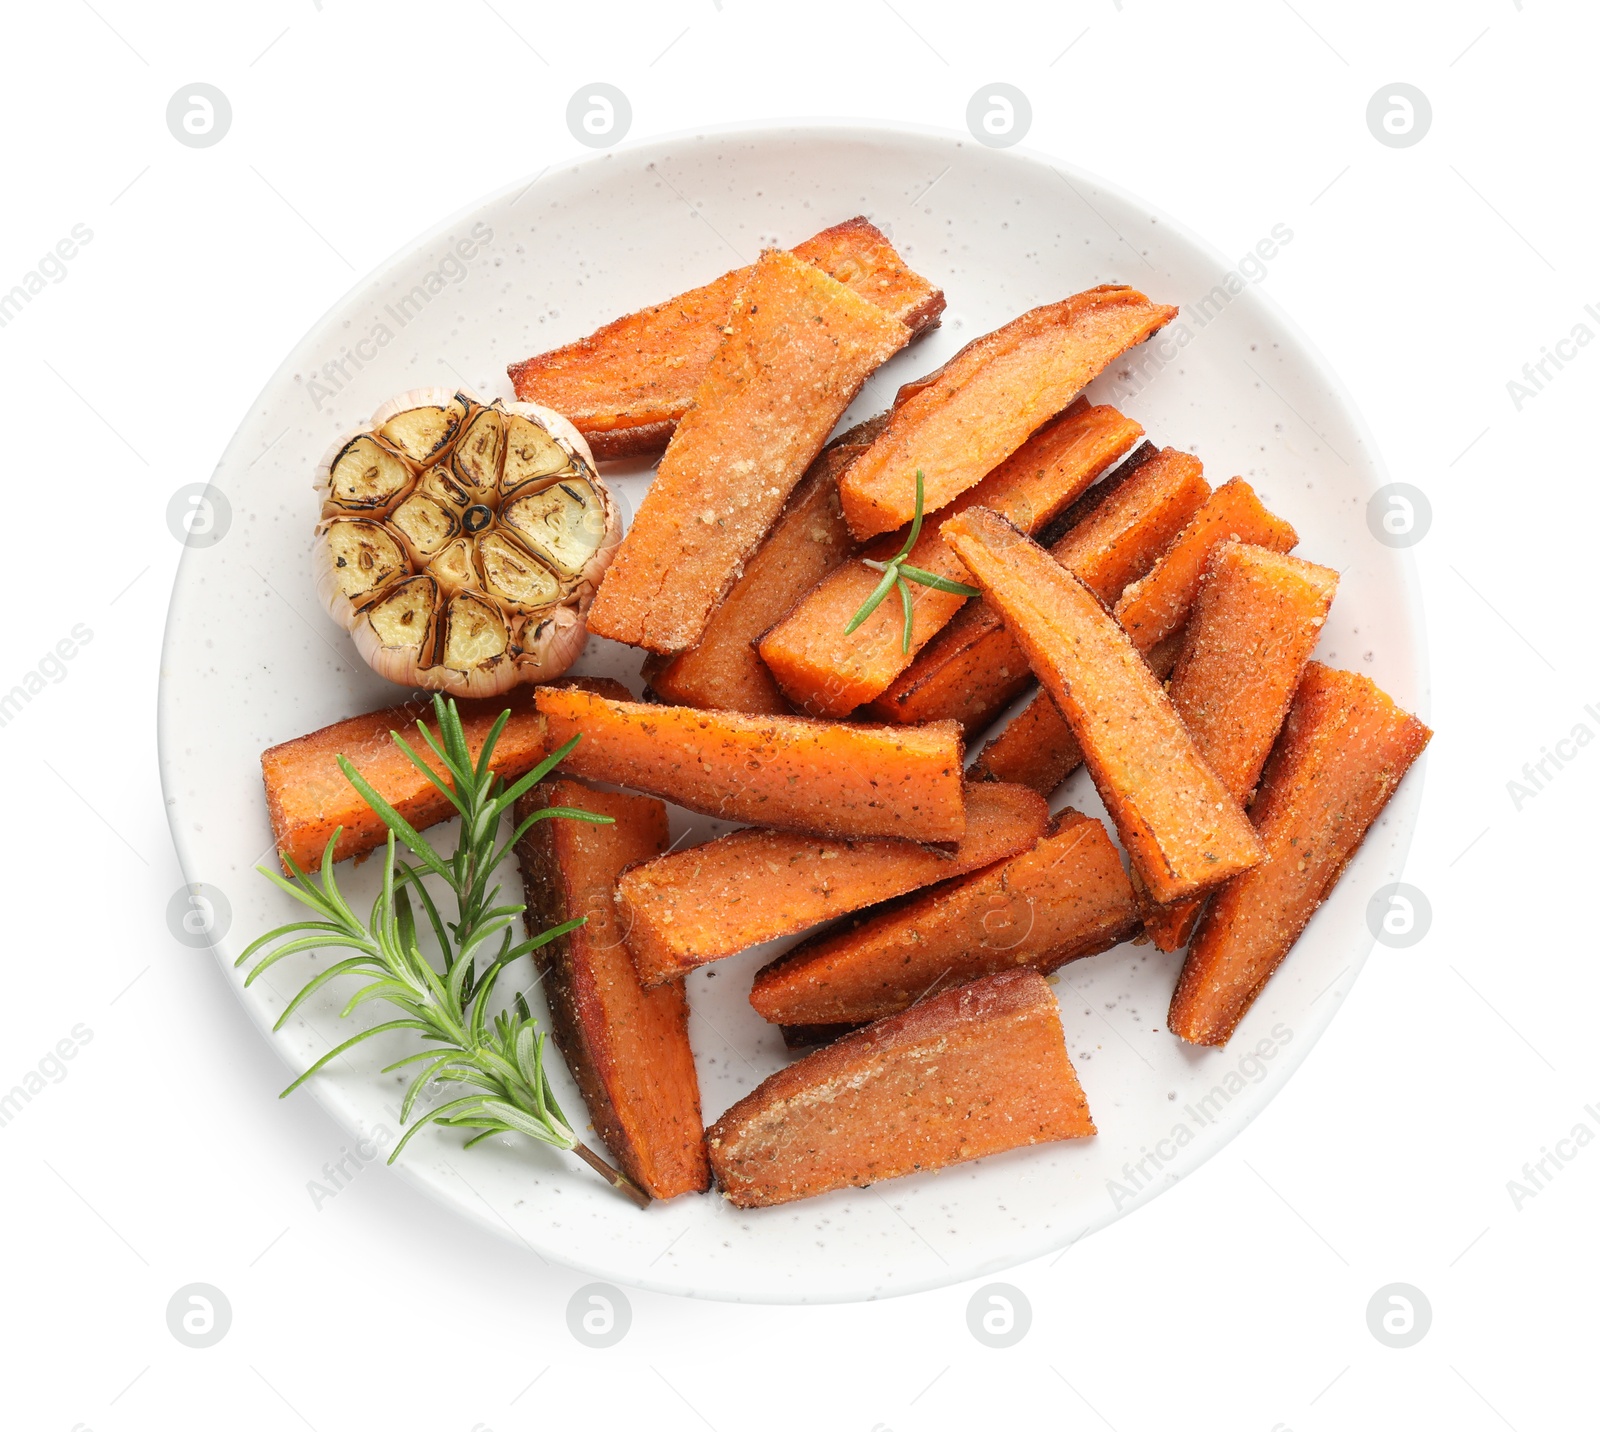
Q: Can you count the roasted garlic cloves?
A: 12